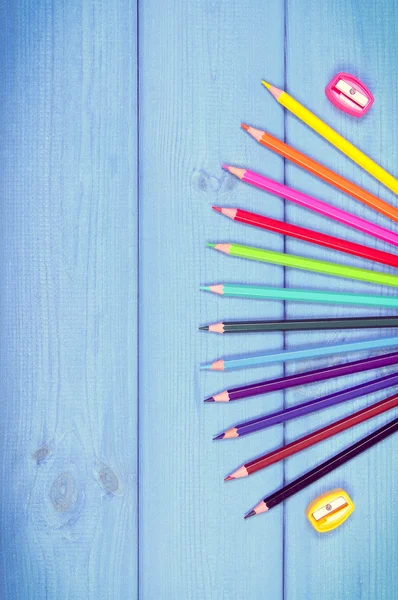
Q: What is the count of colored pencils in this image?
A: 12